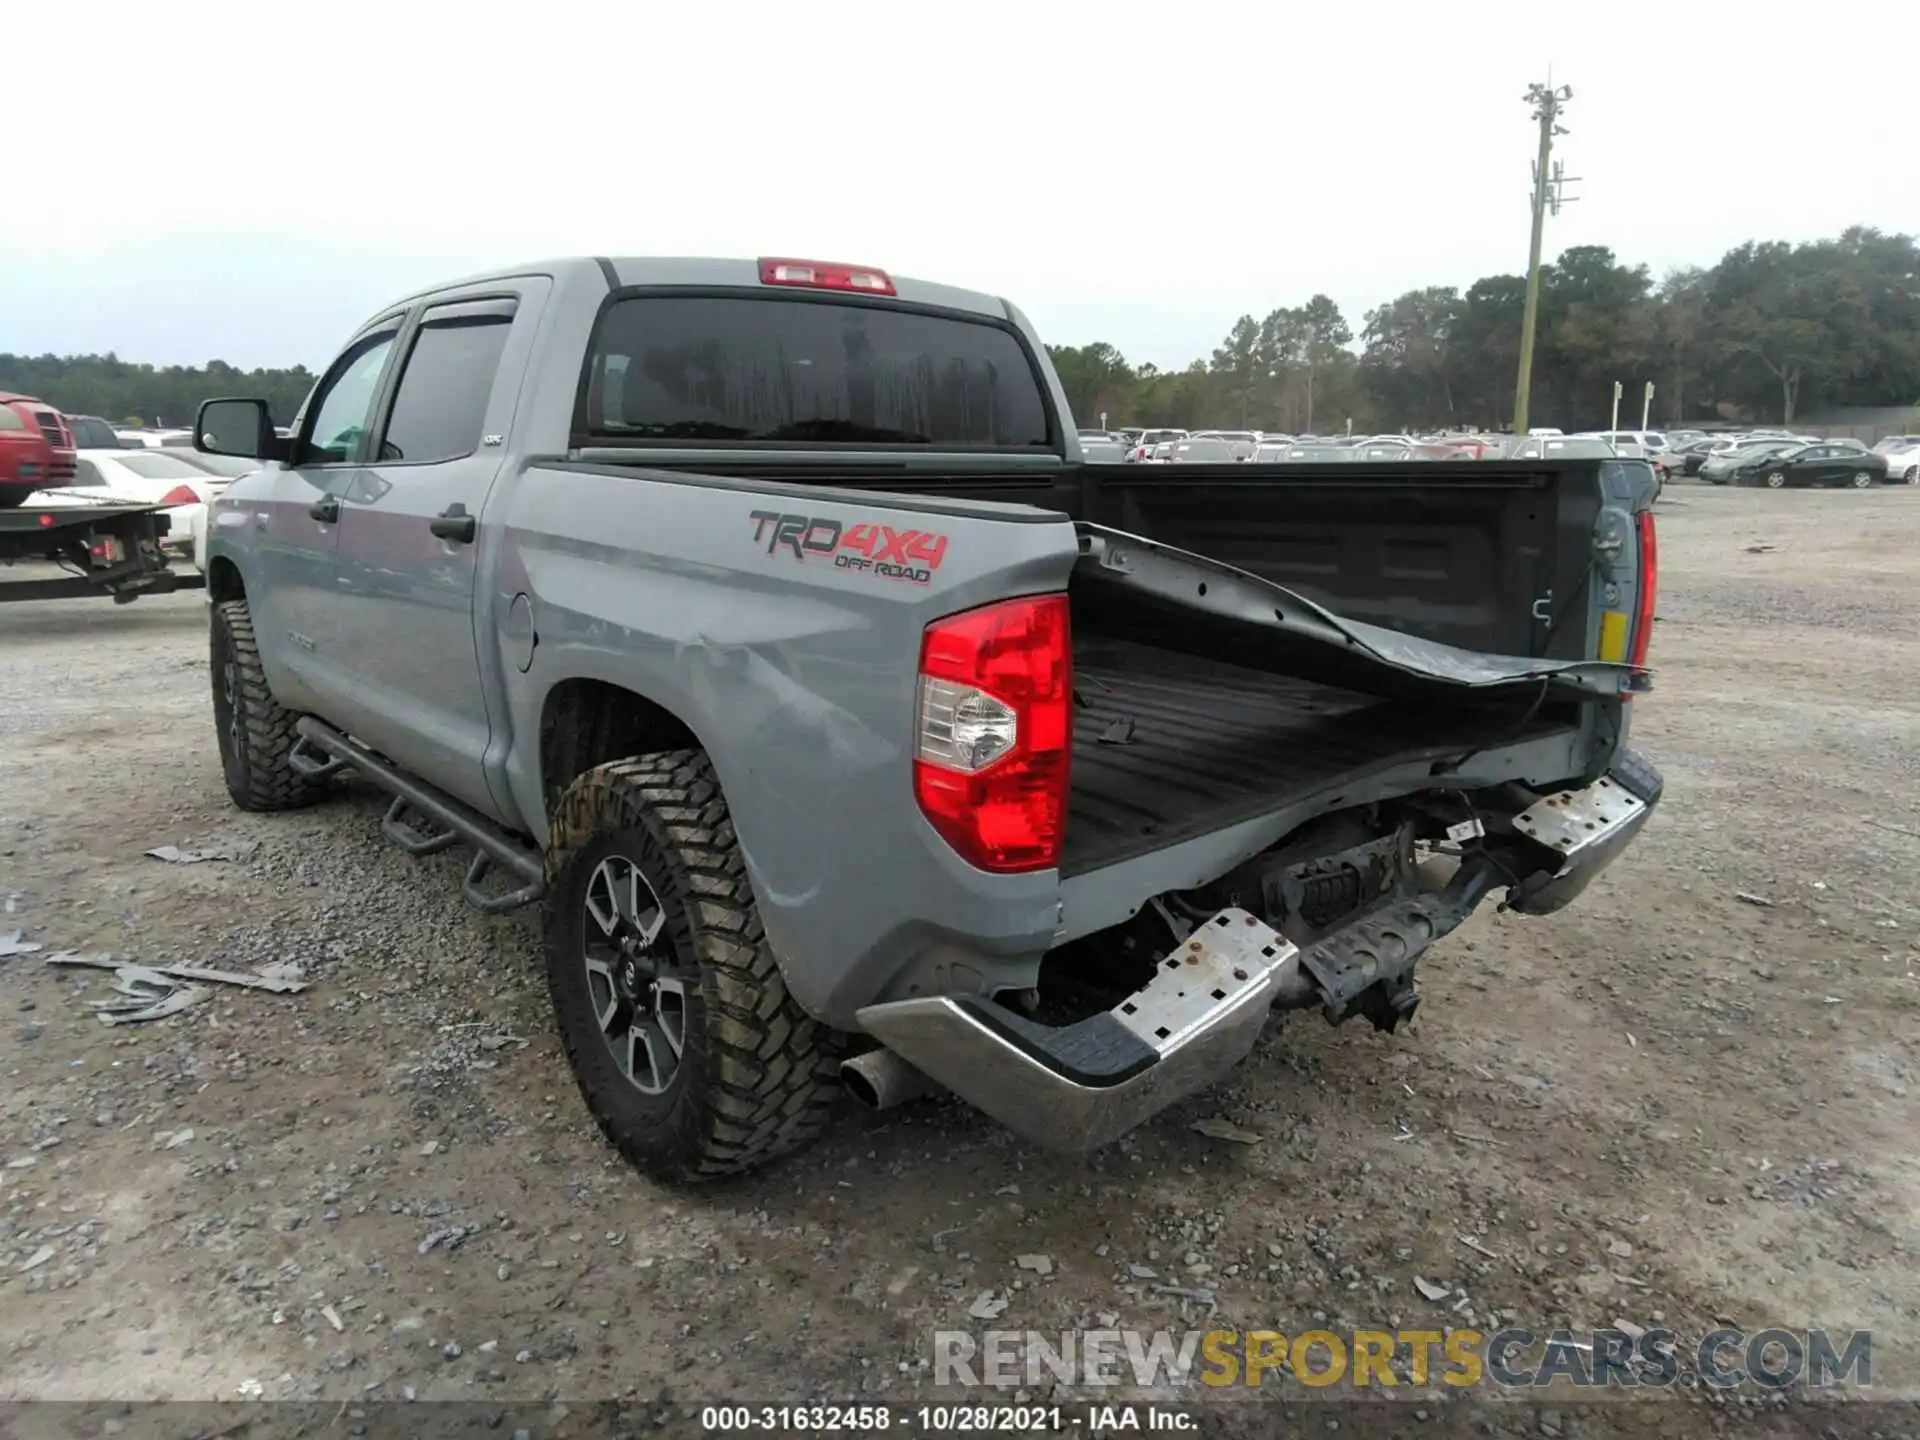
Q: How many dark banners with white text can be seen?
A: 1